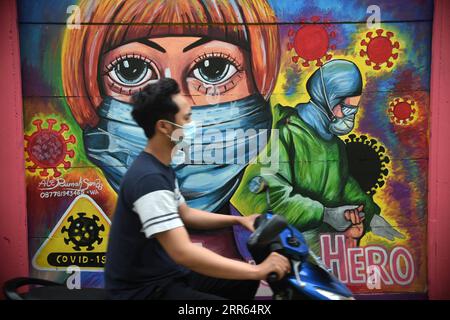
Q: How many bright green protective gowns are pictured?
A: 1